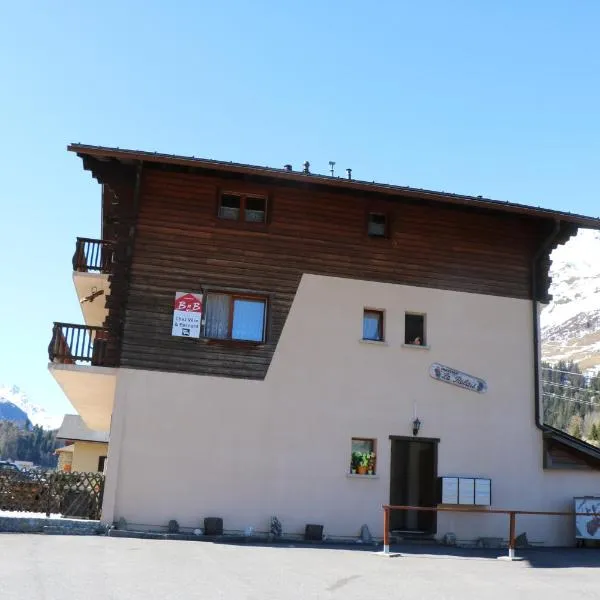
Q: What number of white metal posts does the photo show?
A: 2